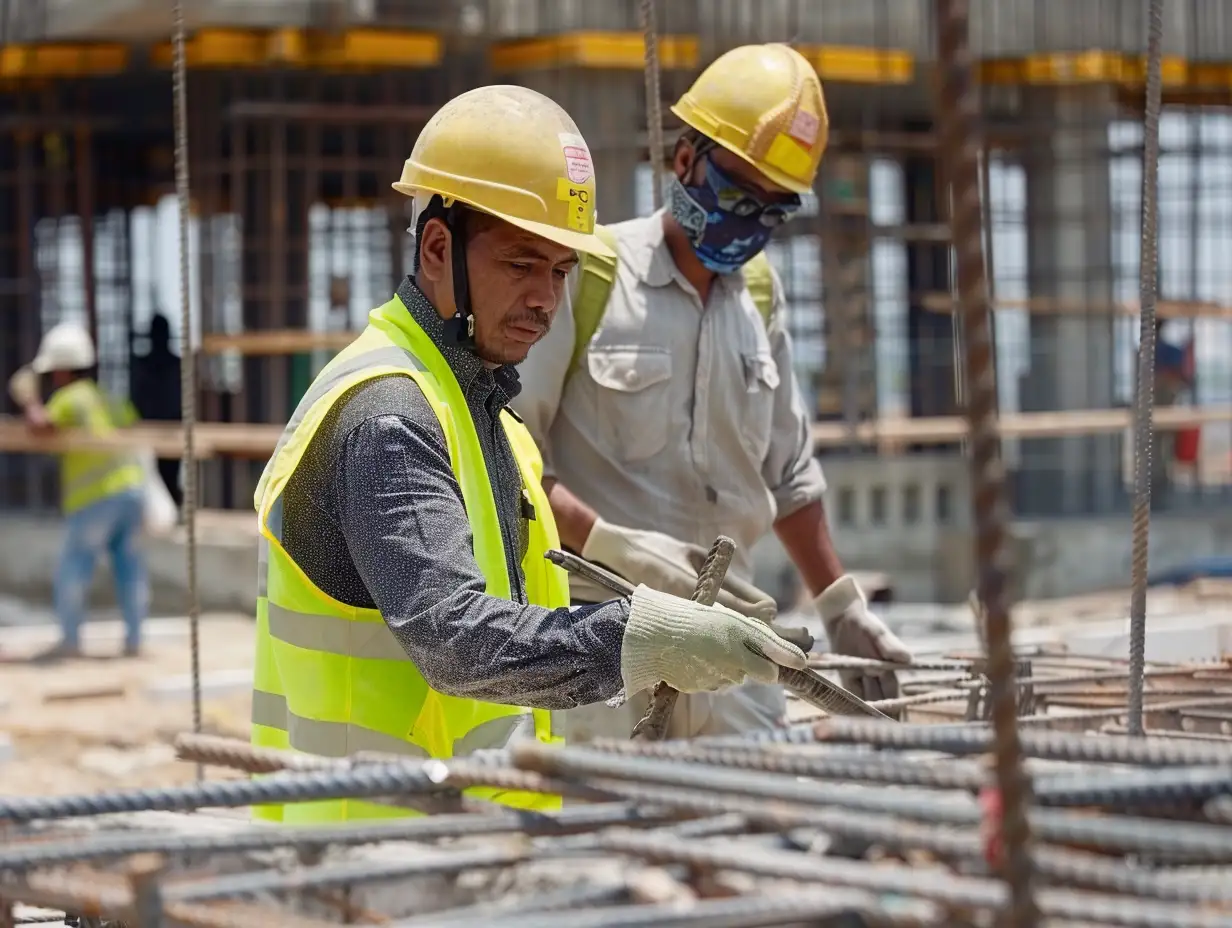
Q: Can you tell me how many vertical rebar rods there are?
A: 4